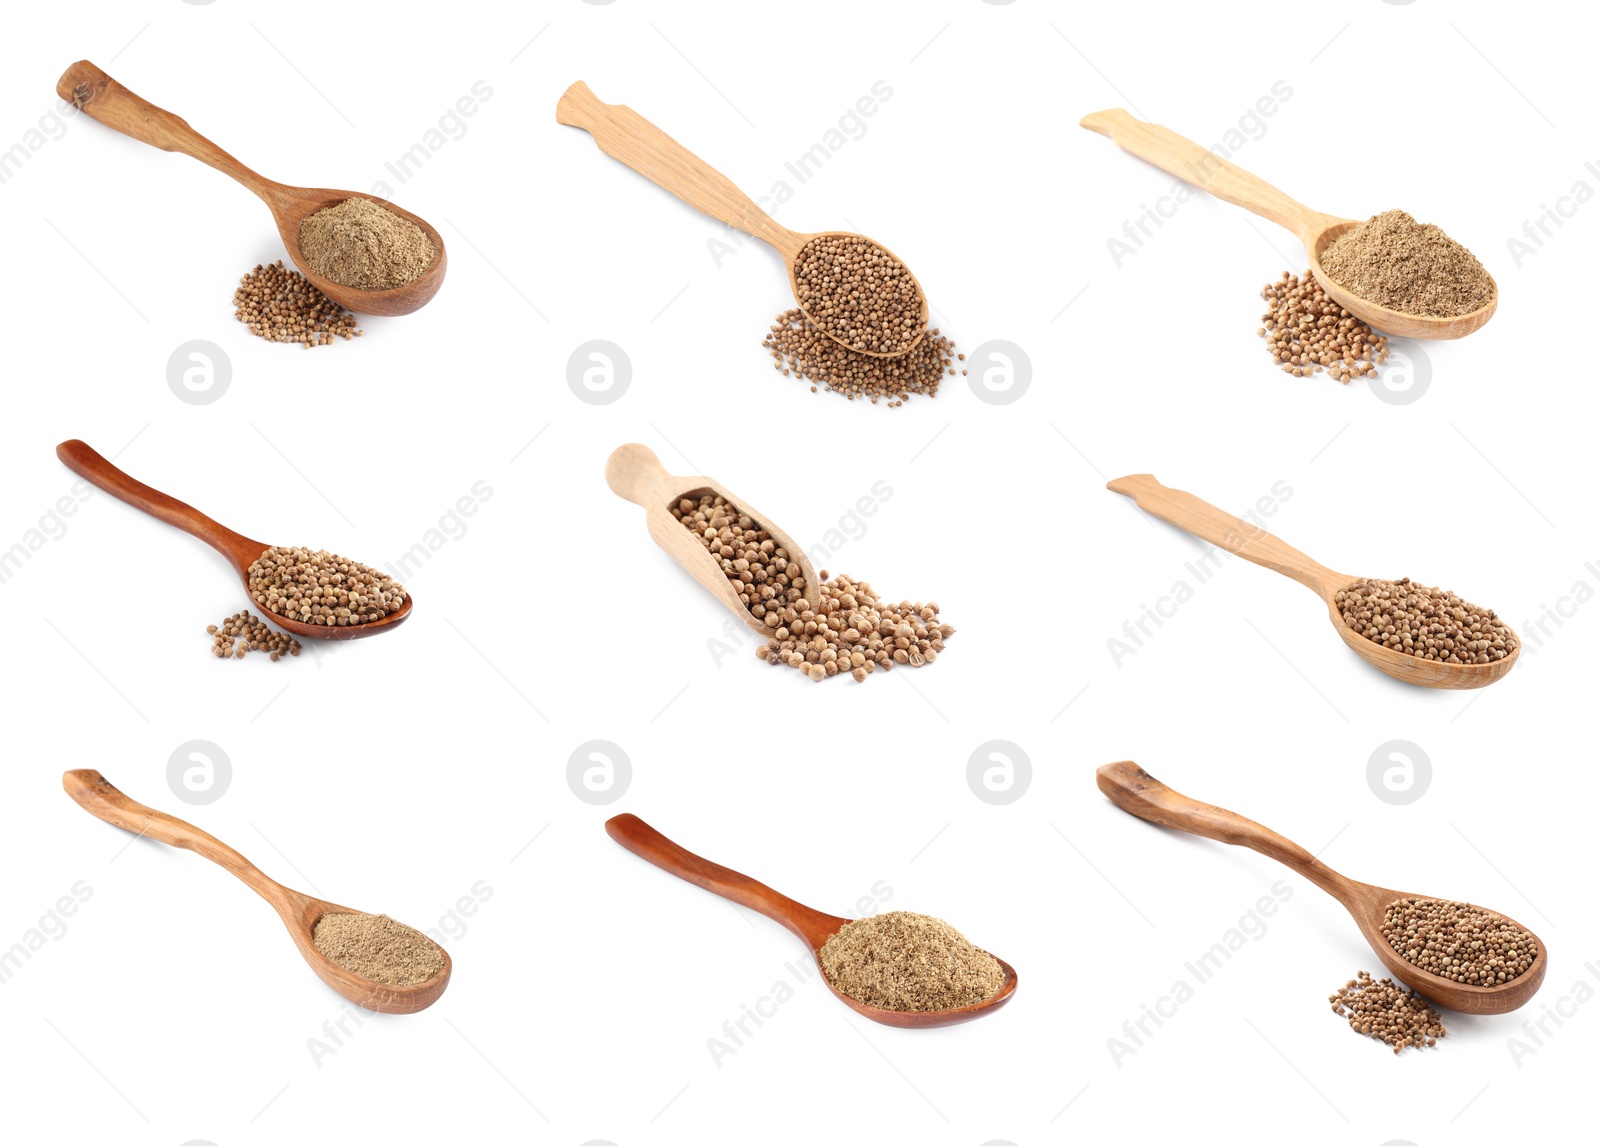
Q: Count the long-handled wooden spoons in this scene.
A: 8